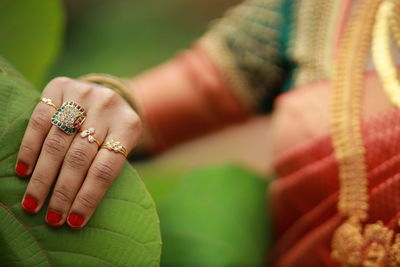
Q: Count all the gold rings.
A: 4